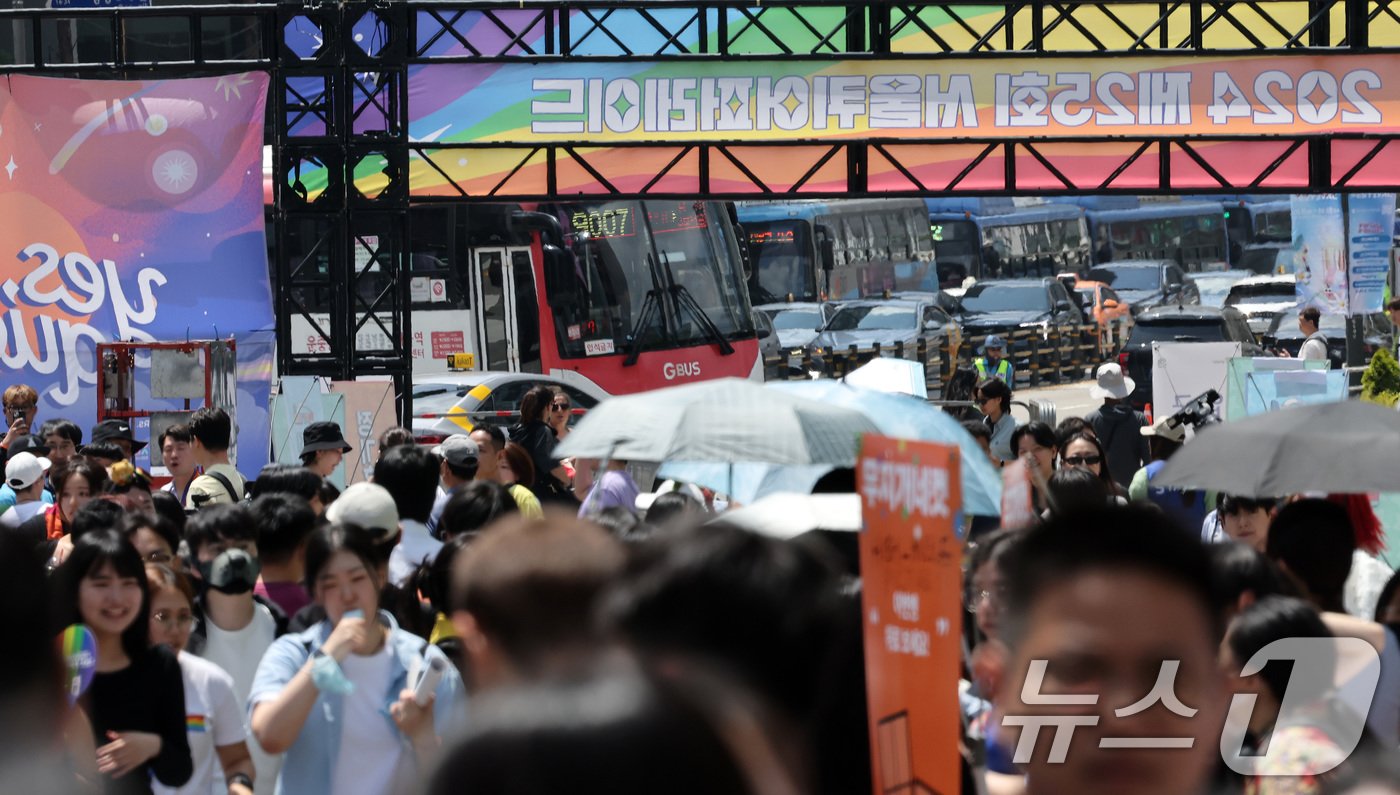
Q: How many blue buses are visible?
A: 4